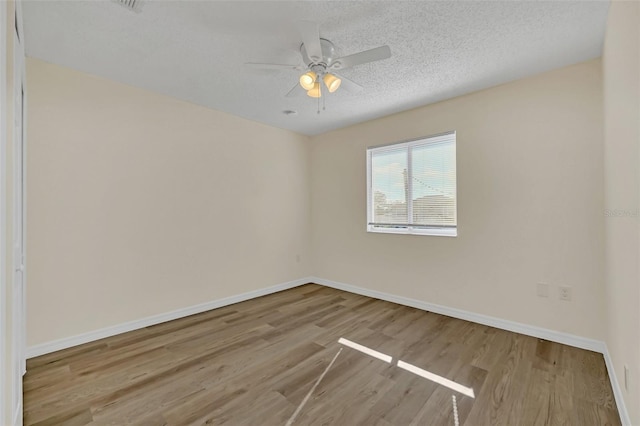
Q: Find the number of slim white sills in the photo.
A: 1